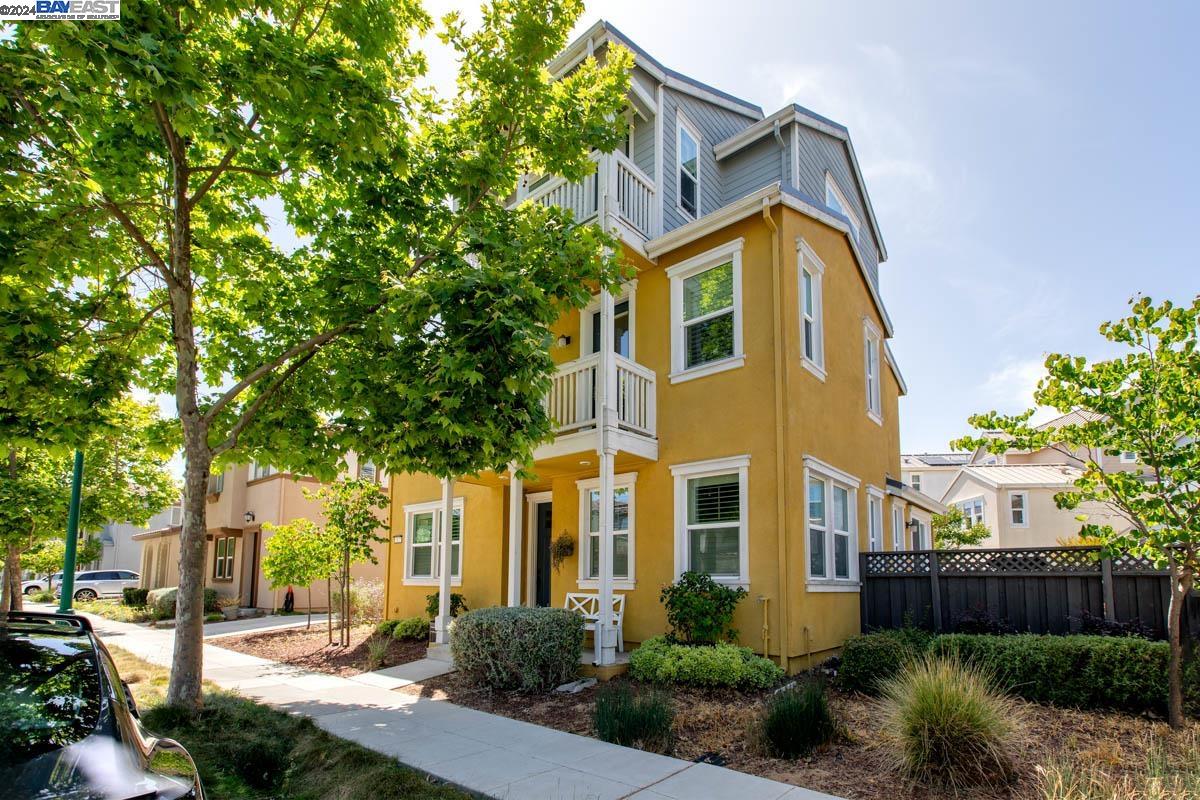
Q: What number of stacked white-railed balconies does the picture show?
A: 2